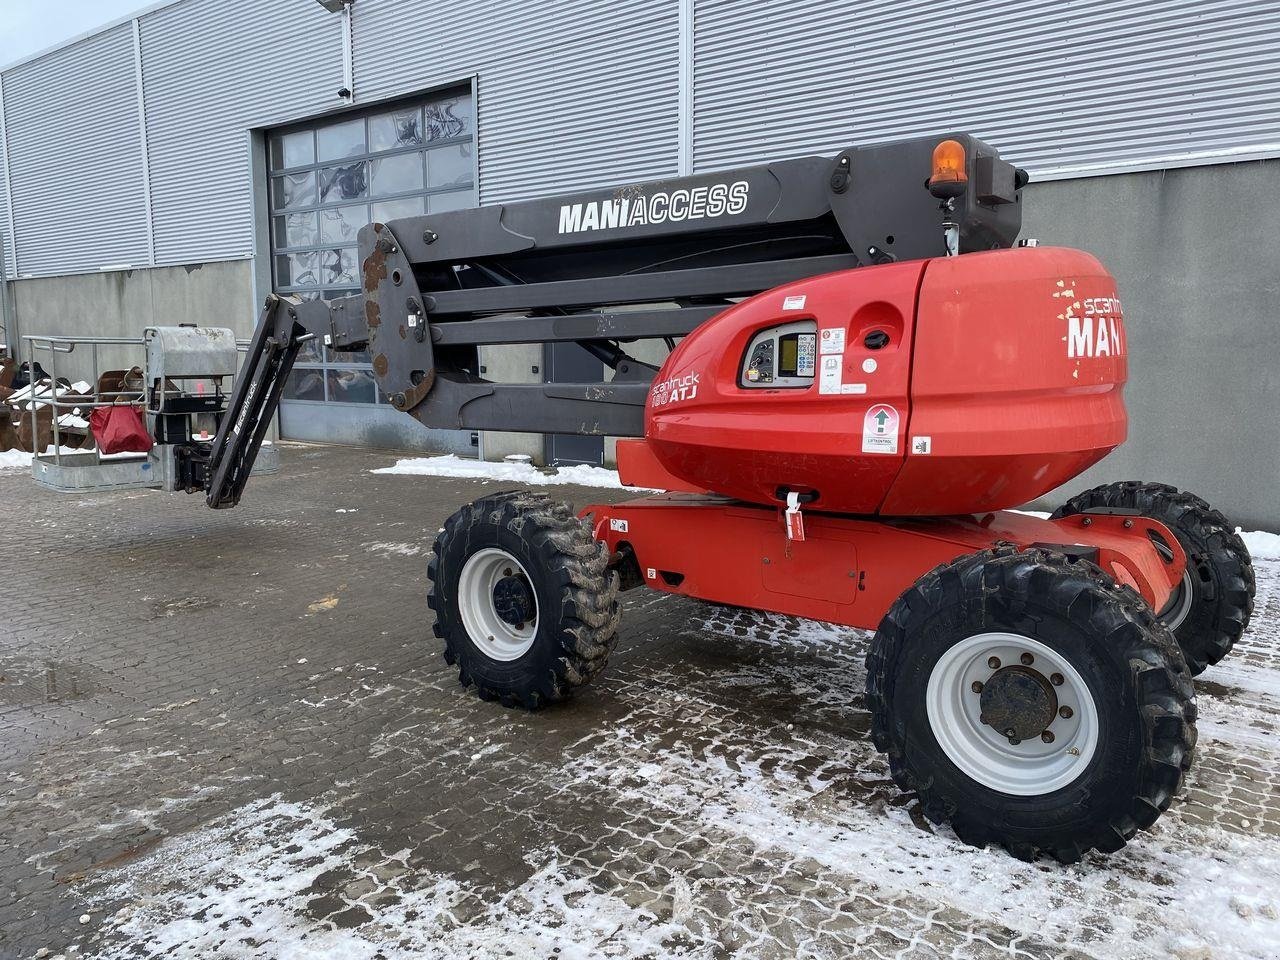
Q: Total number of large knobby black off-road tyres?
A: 3